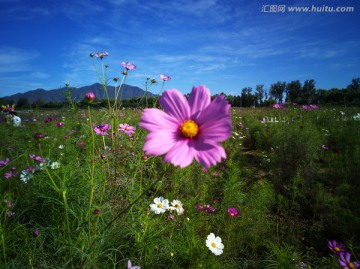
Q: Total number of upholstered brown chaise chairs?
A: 0